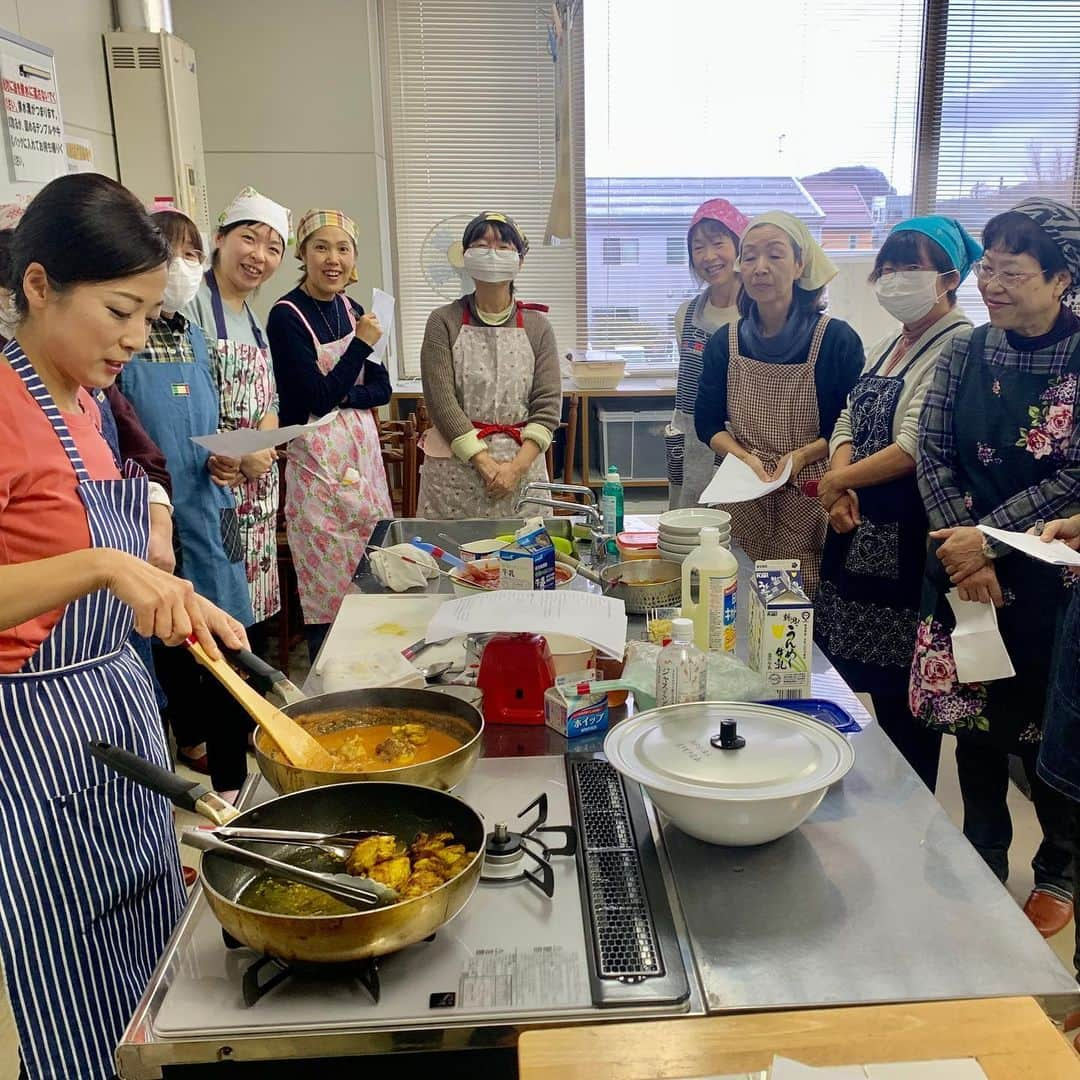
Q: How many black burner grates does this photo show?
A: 2